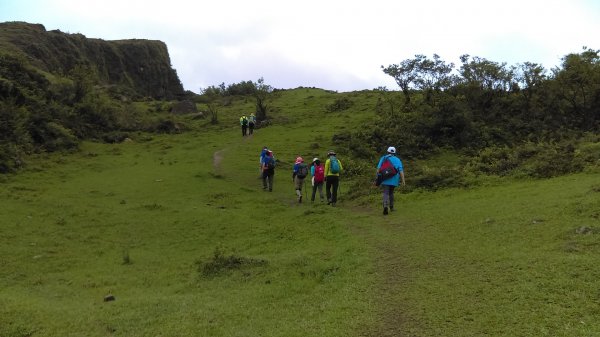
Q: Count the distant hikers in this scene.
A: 2